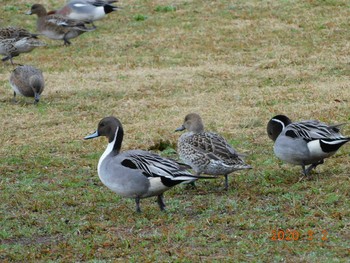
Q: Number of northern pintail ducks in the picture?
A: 3